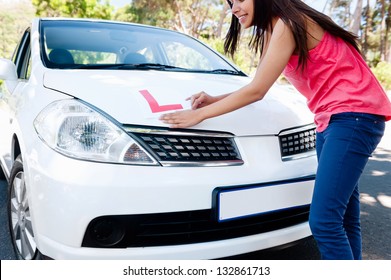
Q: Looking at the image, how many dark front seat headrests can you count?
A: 2